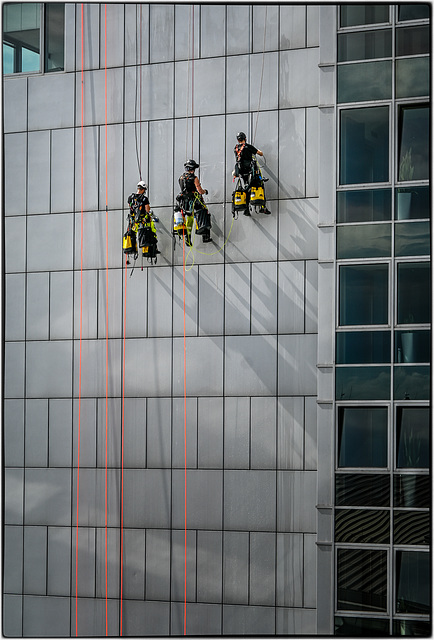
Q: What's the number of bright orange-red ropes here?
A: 4